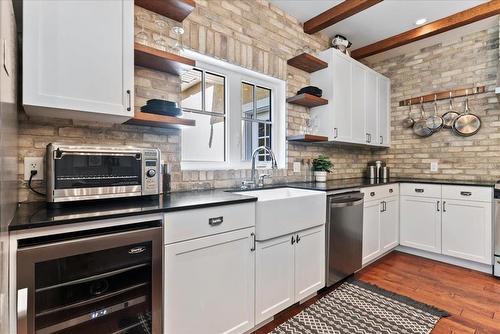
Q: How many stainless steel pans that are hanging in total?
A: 5